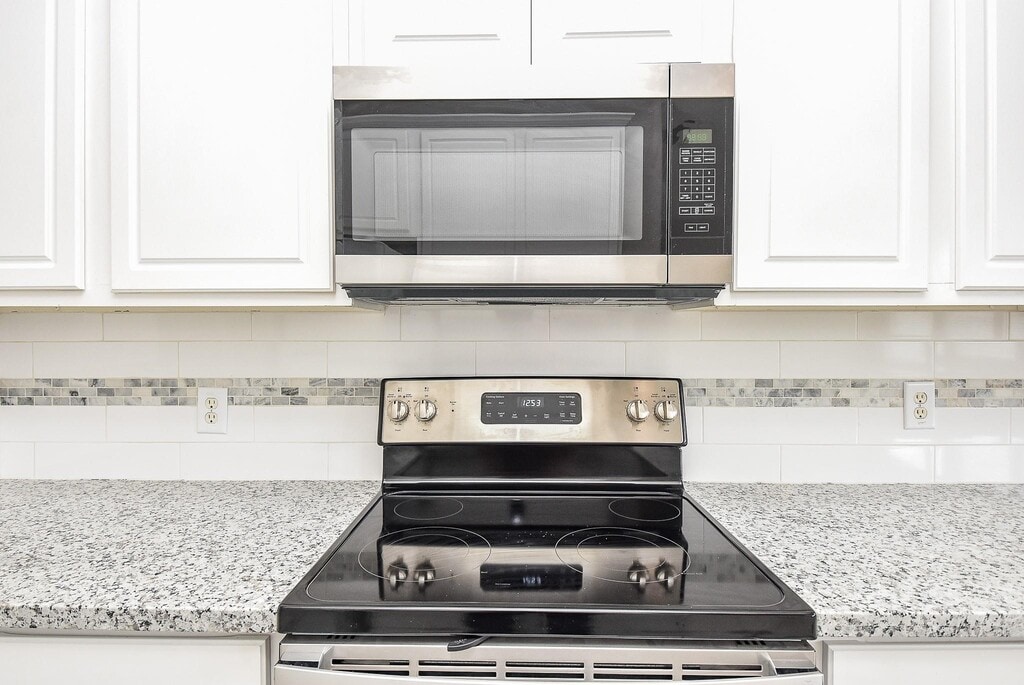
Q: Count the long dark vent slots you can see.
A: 10